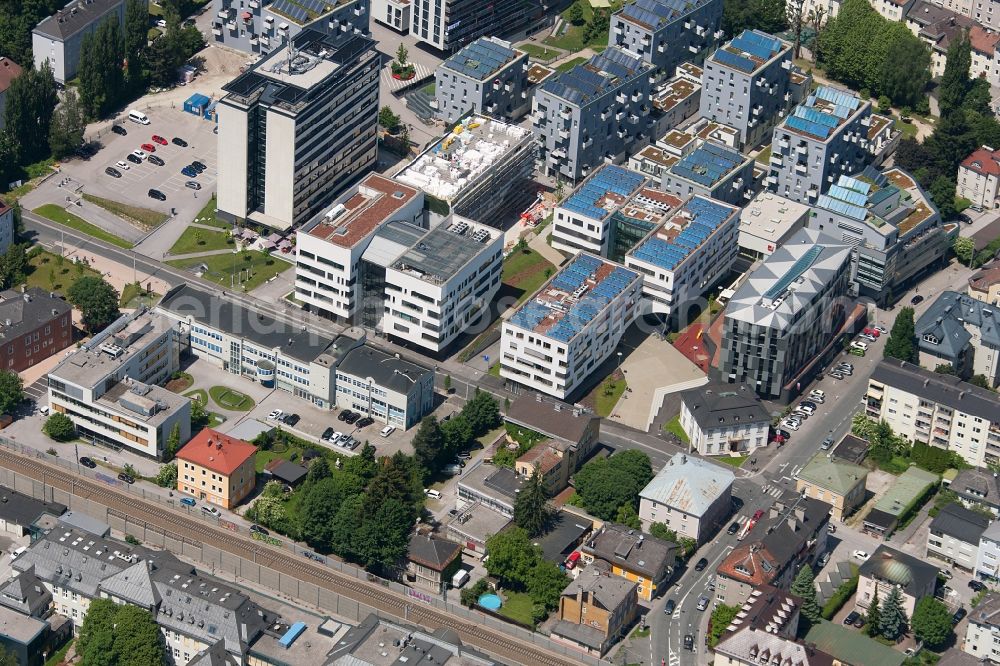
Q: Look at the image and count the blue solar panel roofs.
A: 11